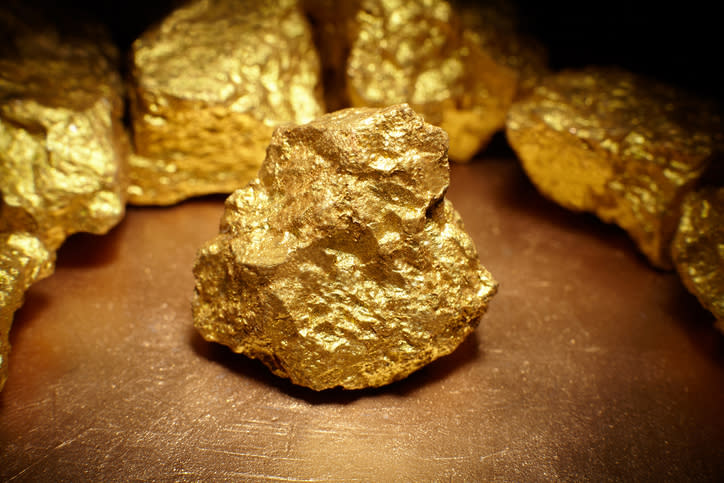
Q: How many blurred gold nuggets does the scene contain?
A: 6